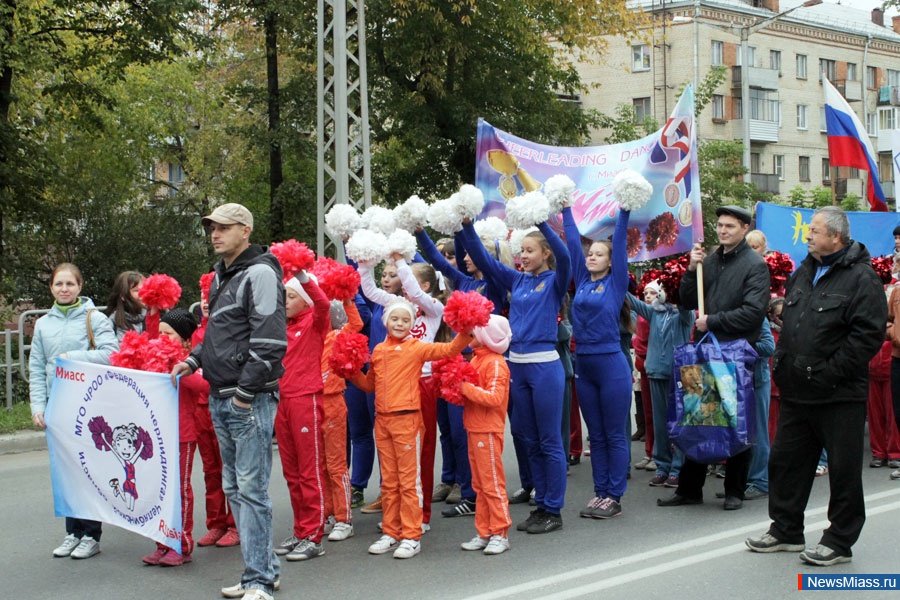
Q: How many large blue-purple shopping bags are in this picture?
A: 1